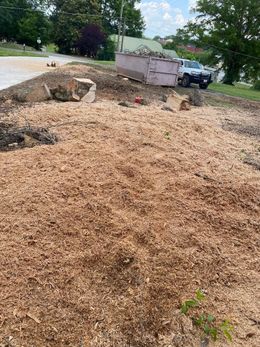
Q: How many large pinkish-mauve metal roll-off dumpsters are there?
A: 1